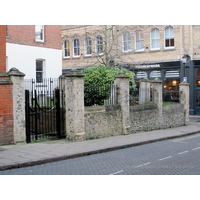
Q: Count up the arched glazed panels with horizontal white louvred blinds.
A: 3